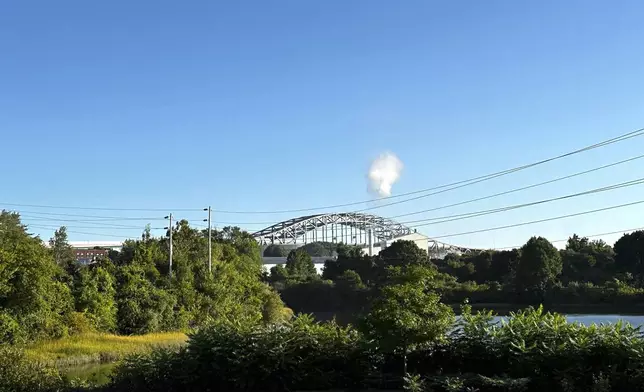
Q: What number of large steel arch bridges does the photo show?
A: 1